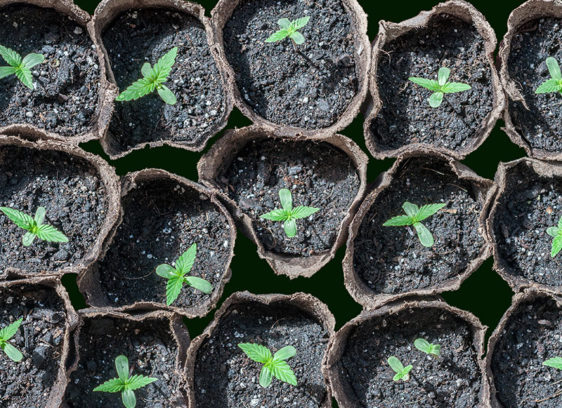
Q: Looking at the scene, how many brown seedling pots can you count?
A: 15